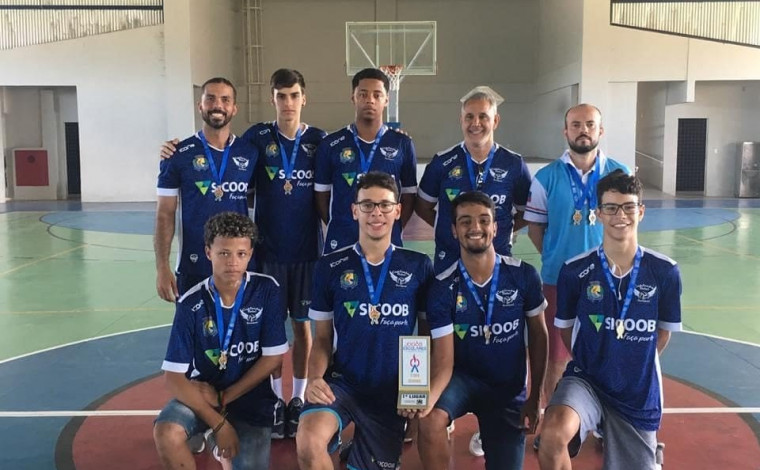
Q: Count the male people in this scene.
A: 9